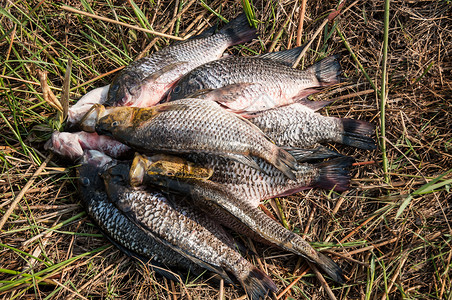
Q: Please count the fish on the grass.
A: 8